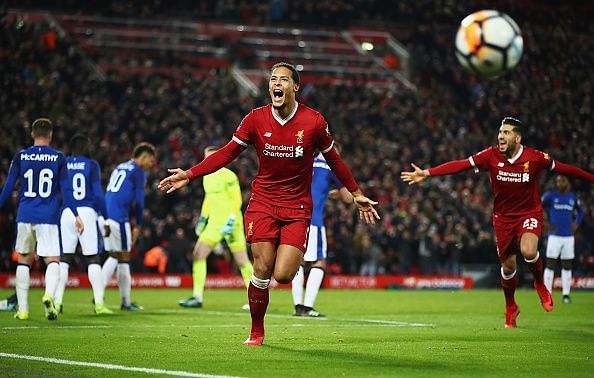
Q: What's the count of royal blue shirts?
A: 5